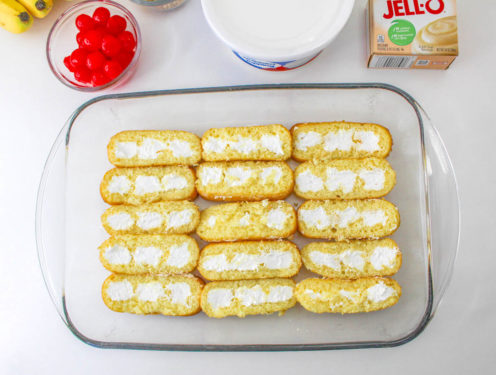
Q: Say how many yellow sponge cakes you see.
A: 15